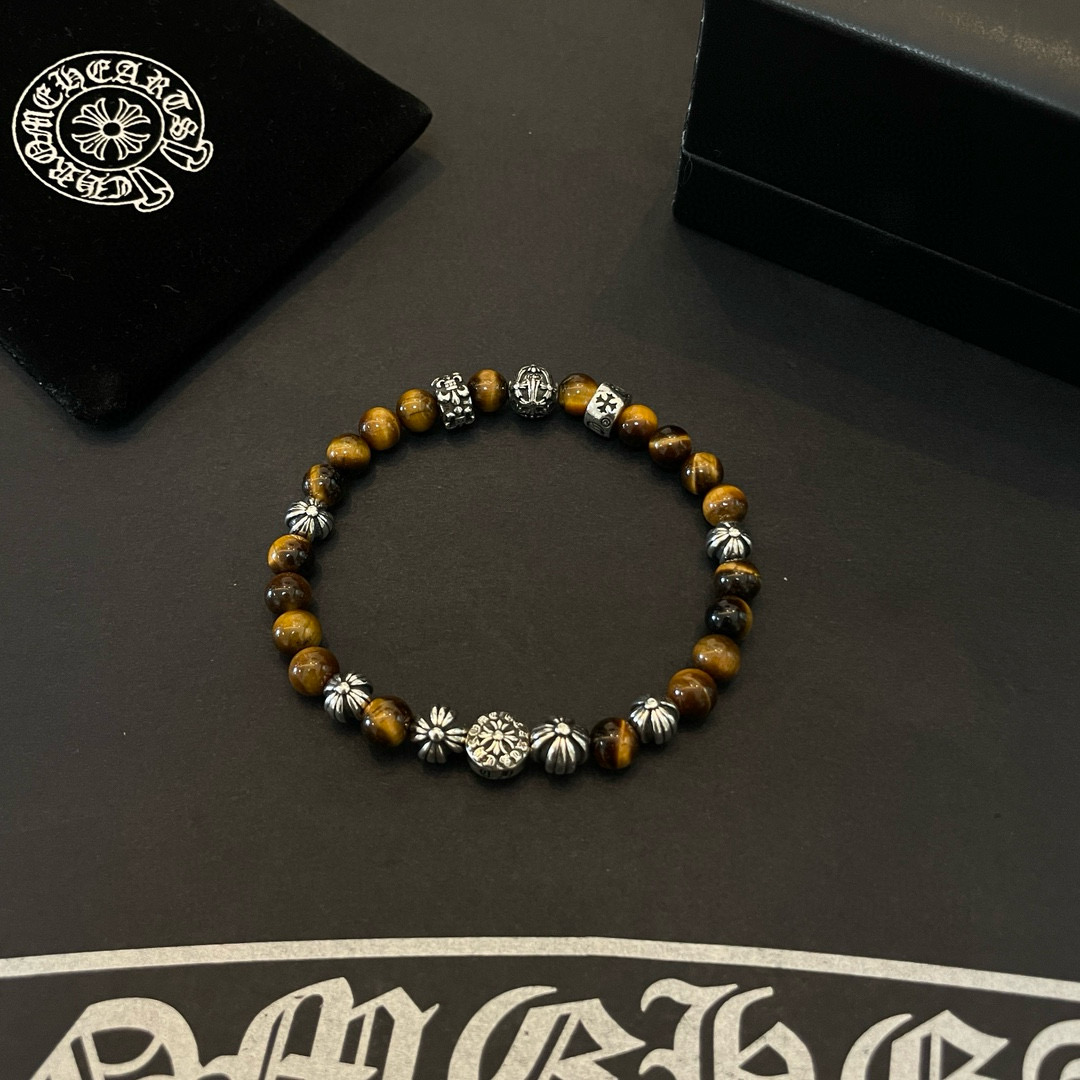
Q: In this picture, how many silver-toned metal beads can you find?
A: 10